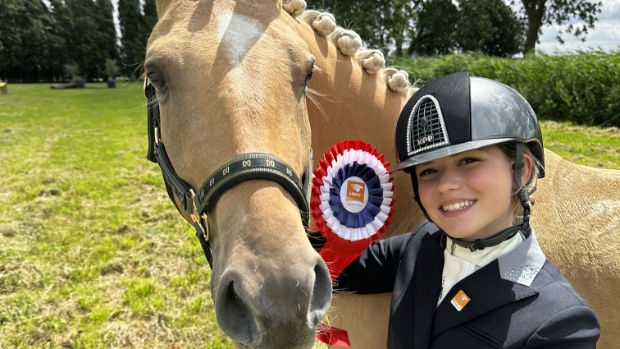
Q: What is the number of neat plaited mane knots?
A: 5